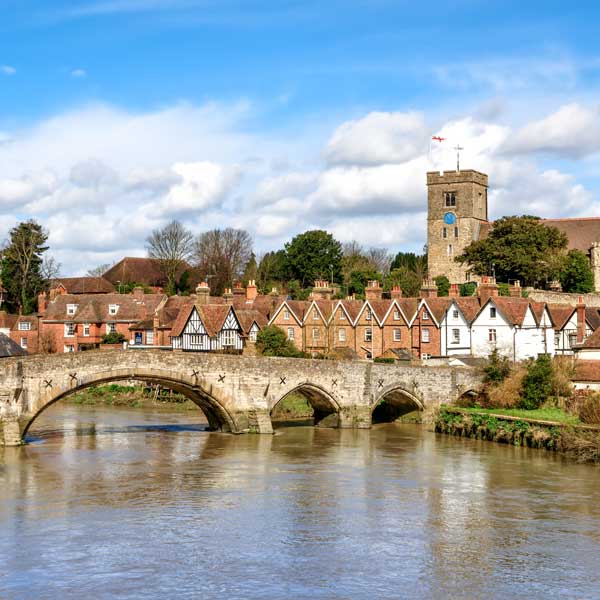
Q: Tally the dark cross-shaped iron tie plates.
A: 8